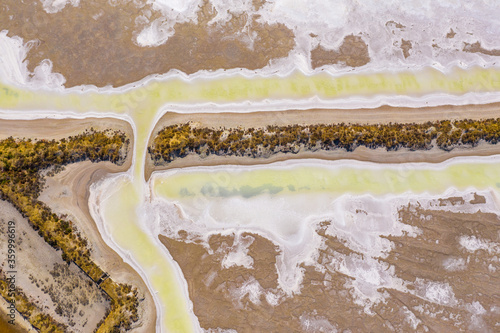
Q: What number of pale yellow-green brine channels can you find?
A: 3